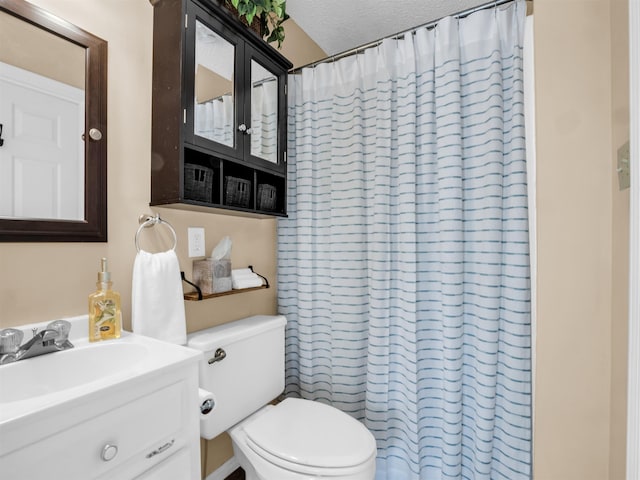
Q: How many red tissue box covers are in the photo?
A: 0